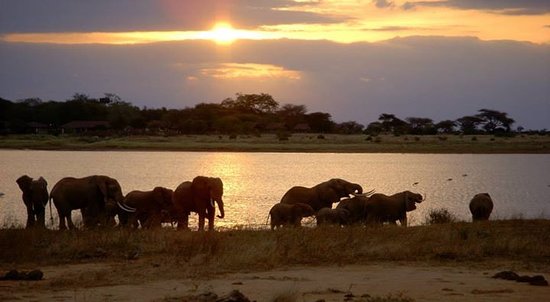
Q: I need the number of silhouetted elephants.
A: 10